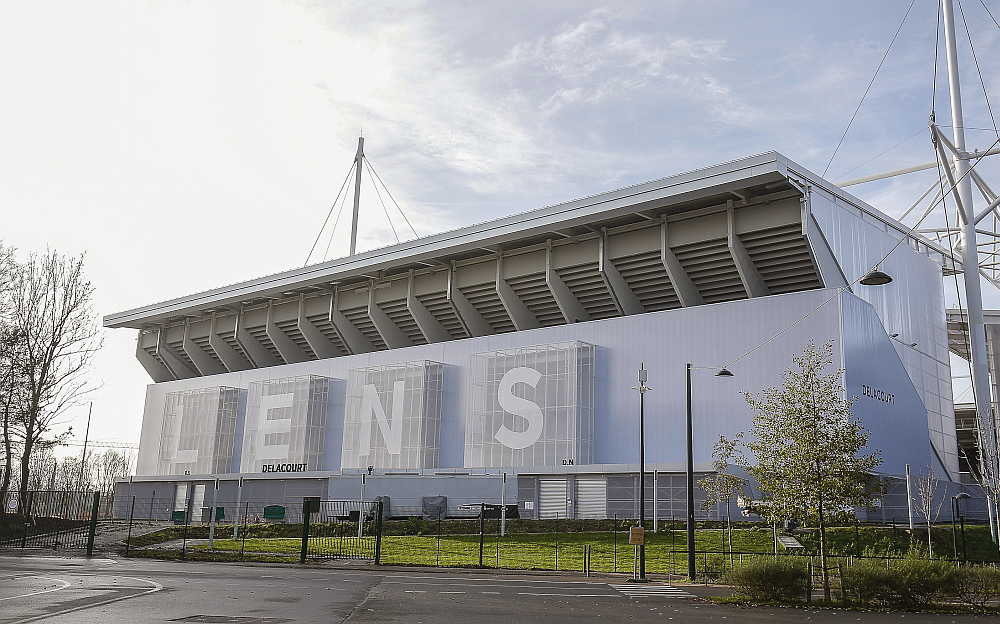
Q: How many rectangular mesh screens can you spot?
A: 4